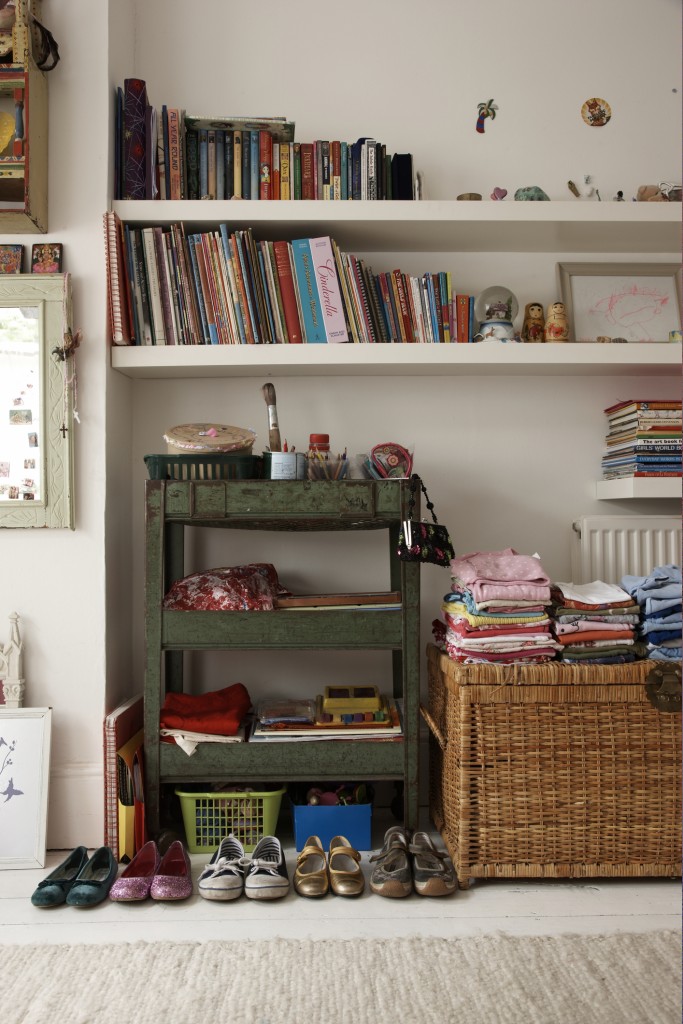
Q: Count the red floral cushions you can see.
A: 1